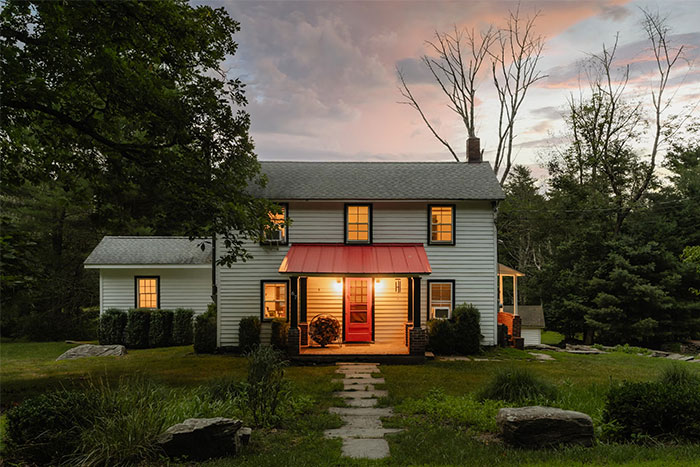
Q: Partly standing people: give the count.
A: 0